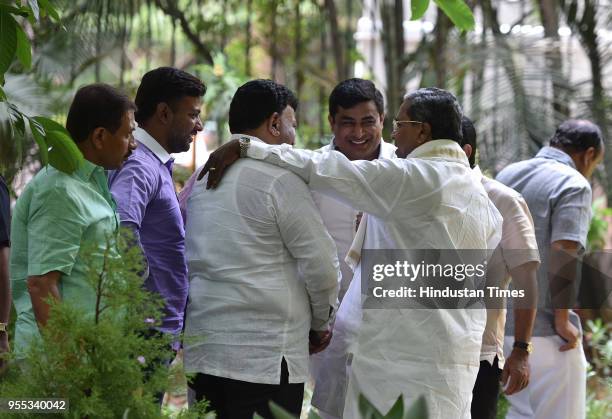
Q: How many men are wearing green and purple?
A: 2